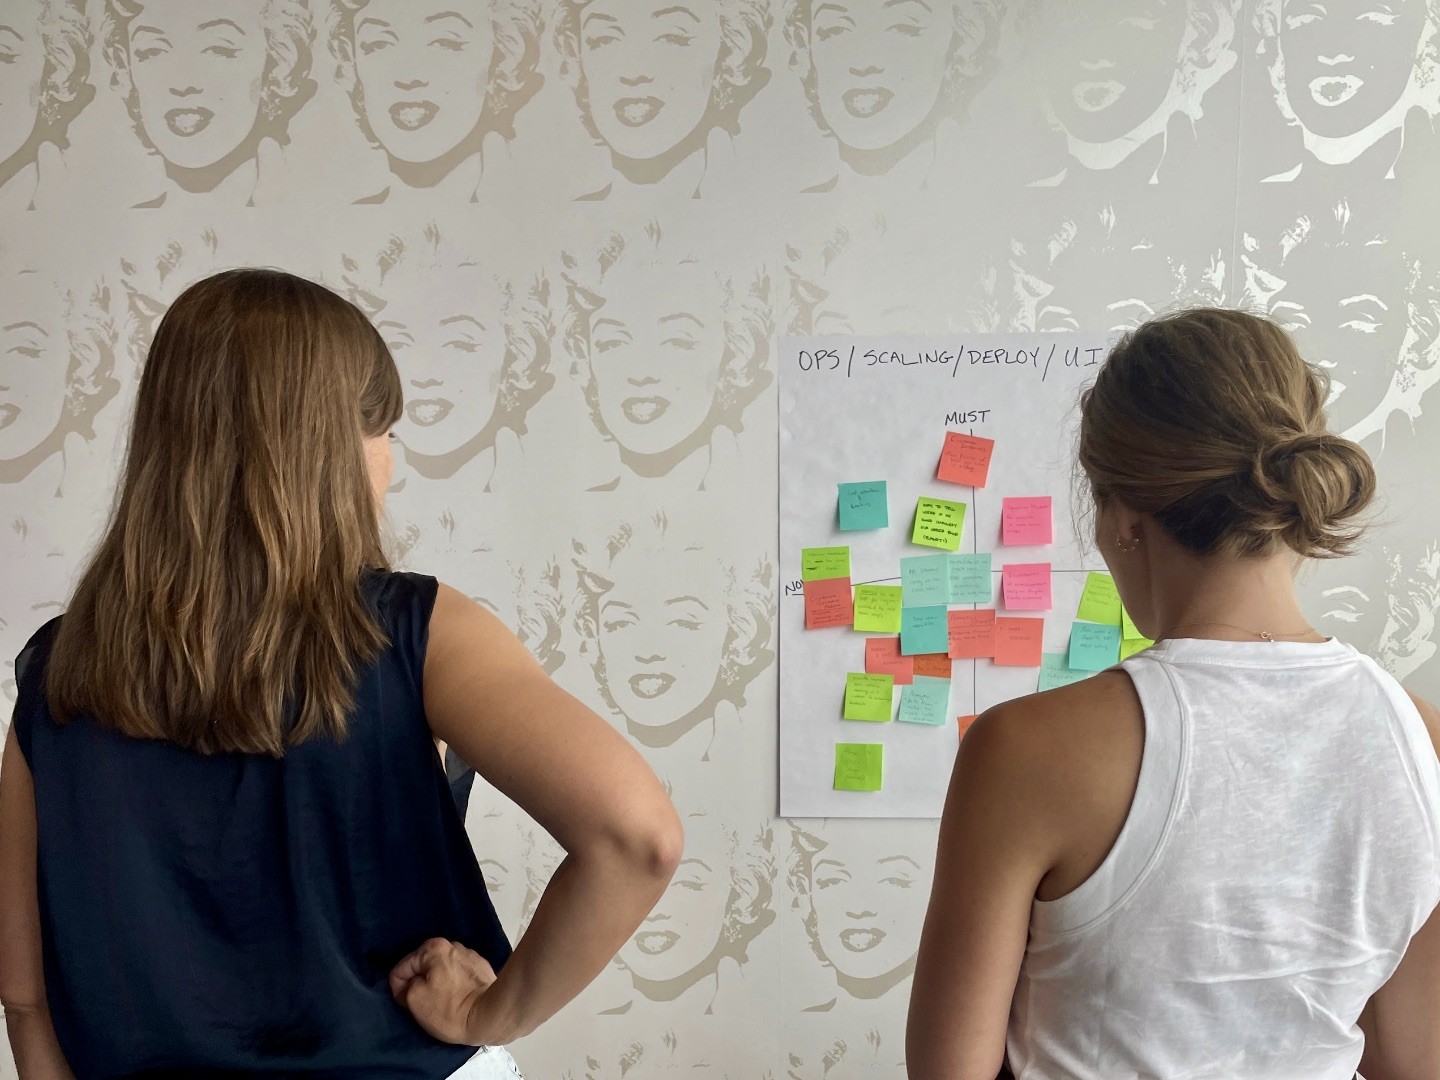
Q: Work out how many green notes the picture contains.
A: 8